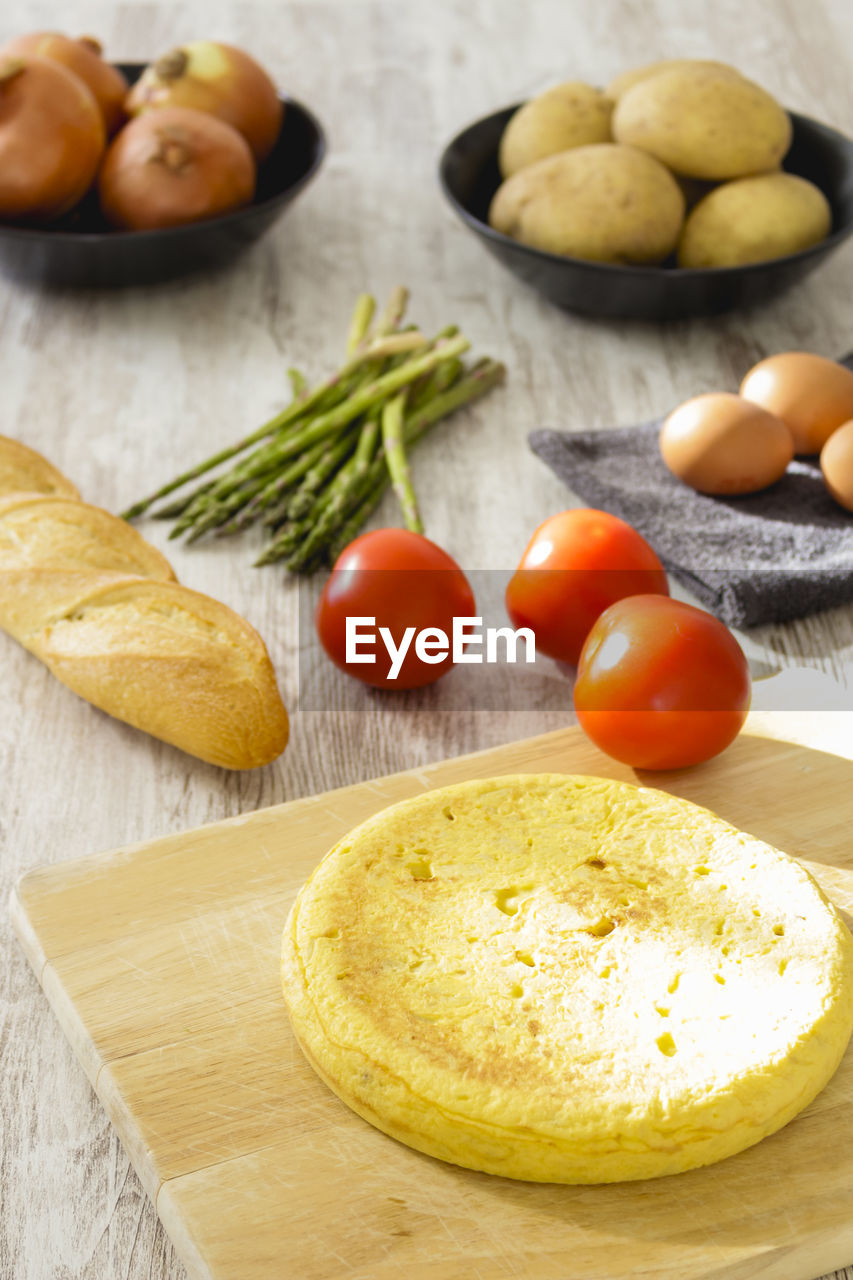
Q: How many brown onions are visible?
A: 4